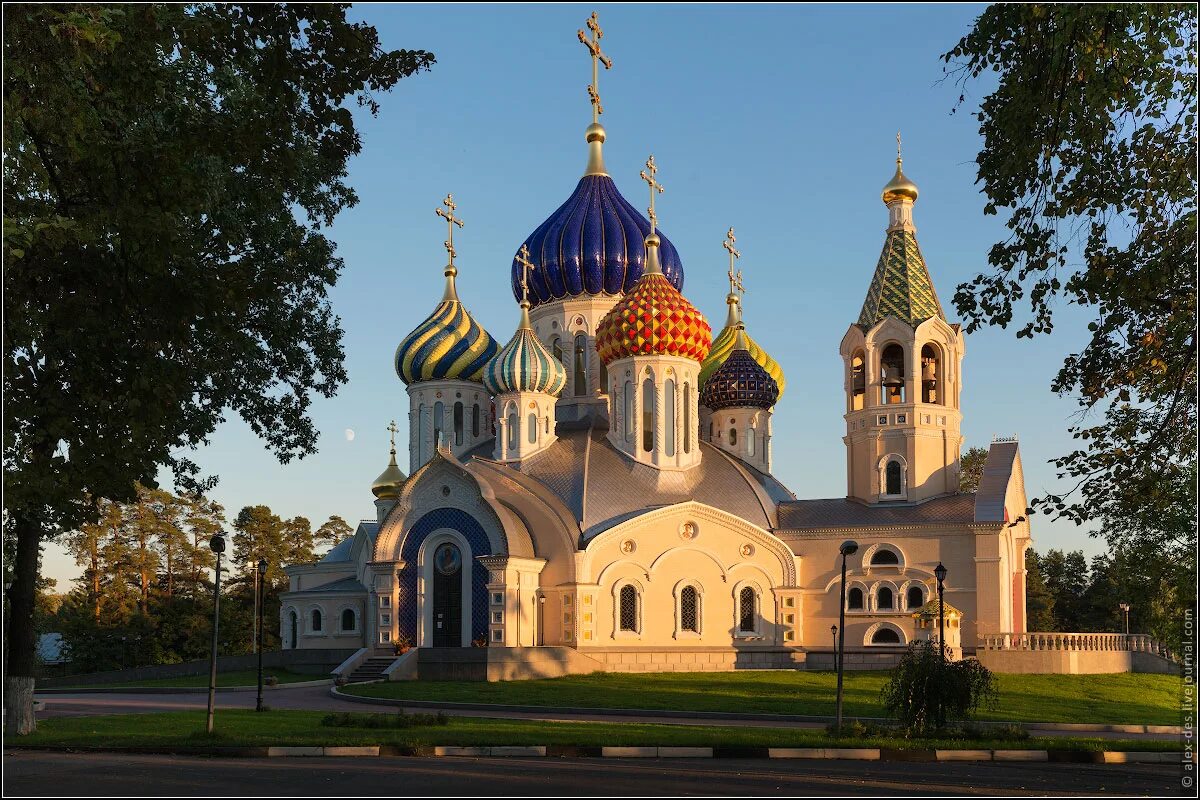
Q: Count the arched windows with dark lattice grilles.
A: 3